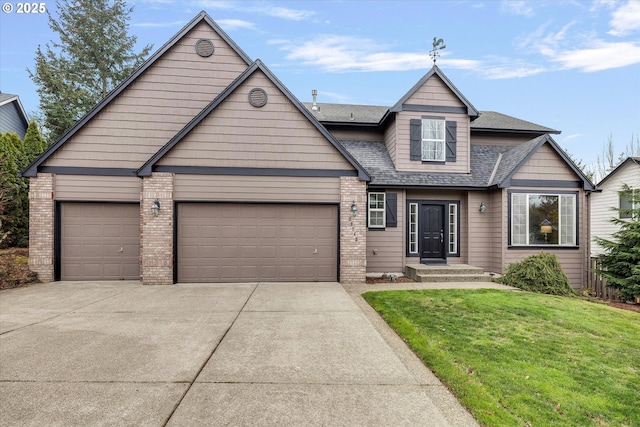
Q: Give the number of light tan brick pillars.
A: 3